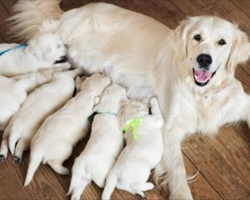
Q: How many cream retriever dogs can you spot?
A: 7